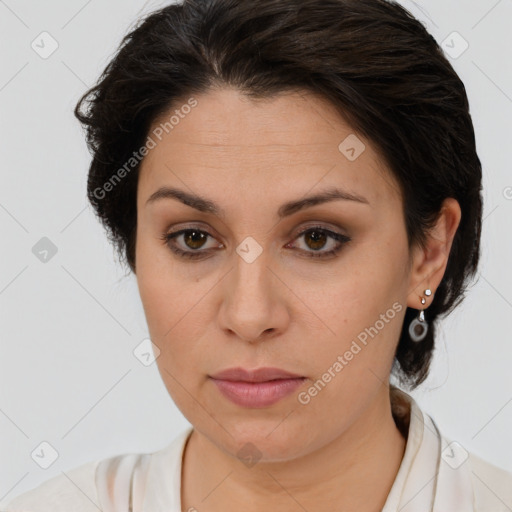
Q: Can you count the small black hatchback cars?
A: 0